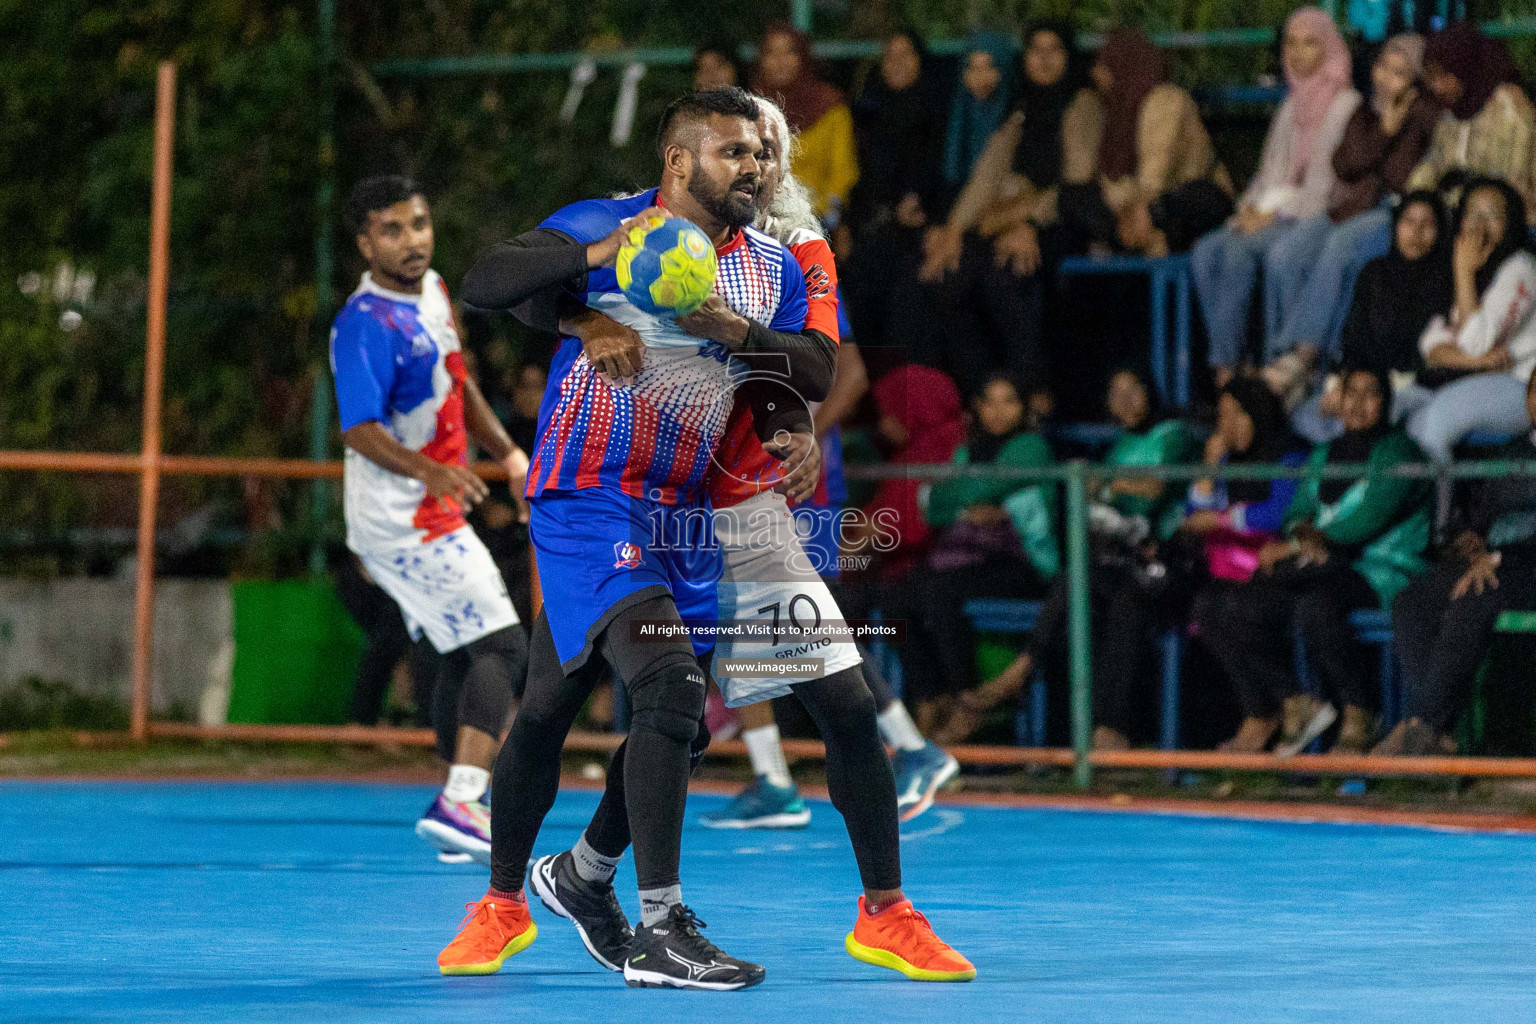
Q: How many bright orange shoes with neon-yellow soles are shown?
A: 2